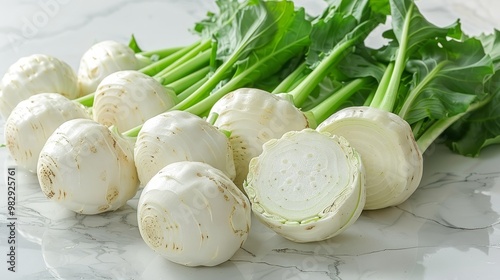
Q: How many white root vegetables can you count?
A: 10